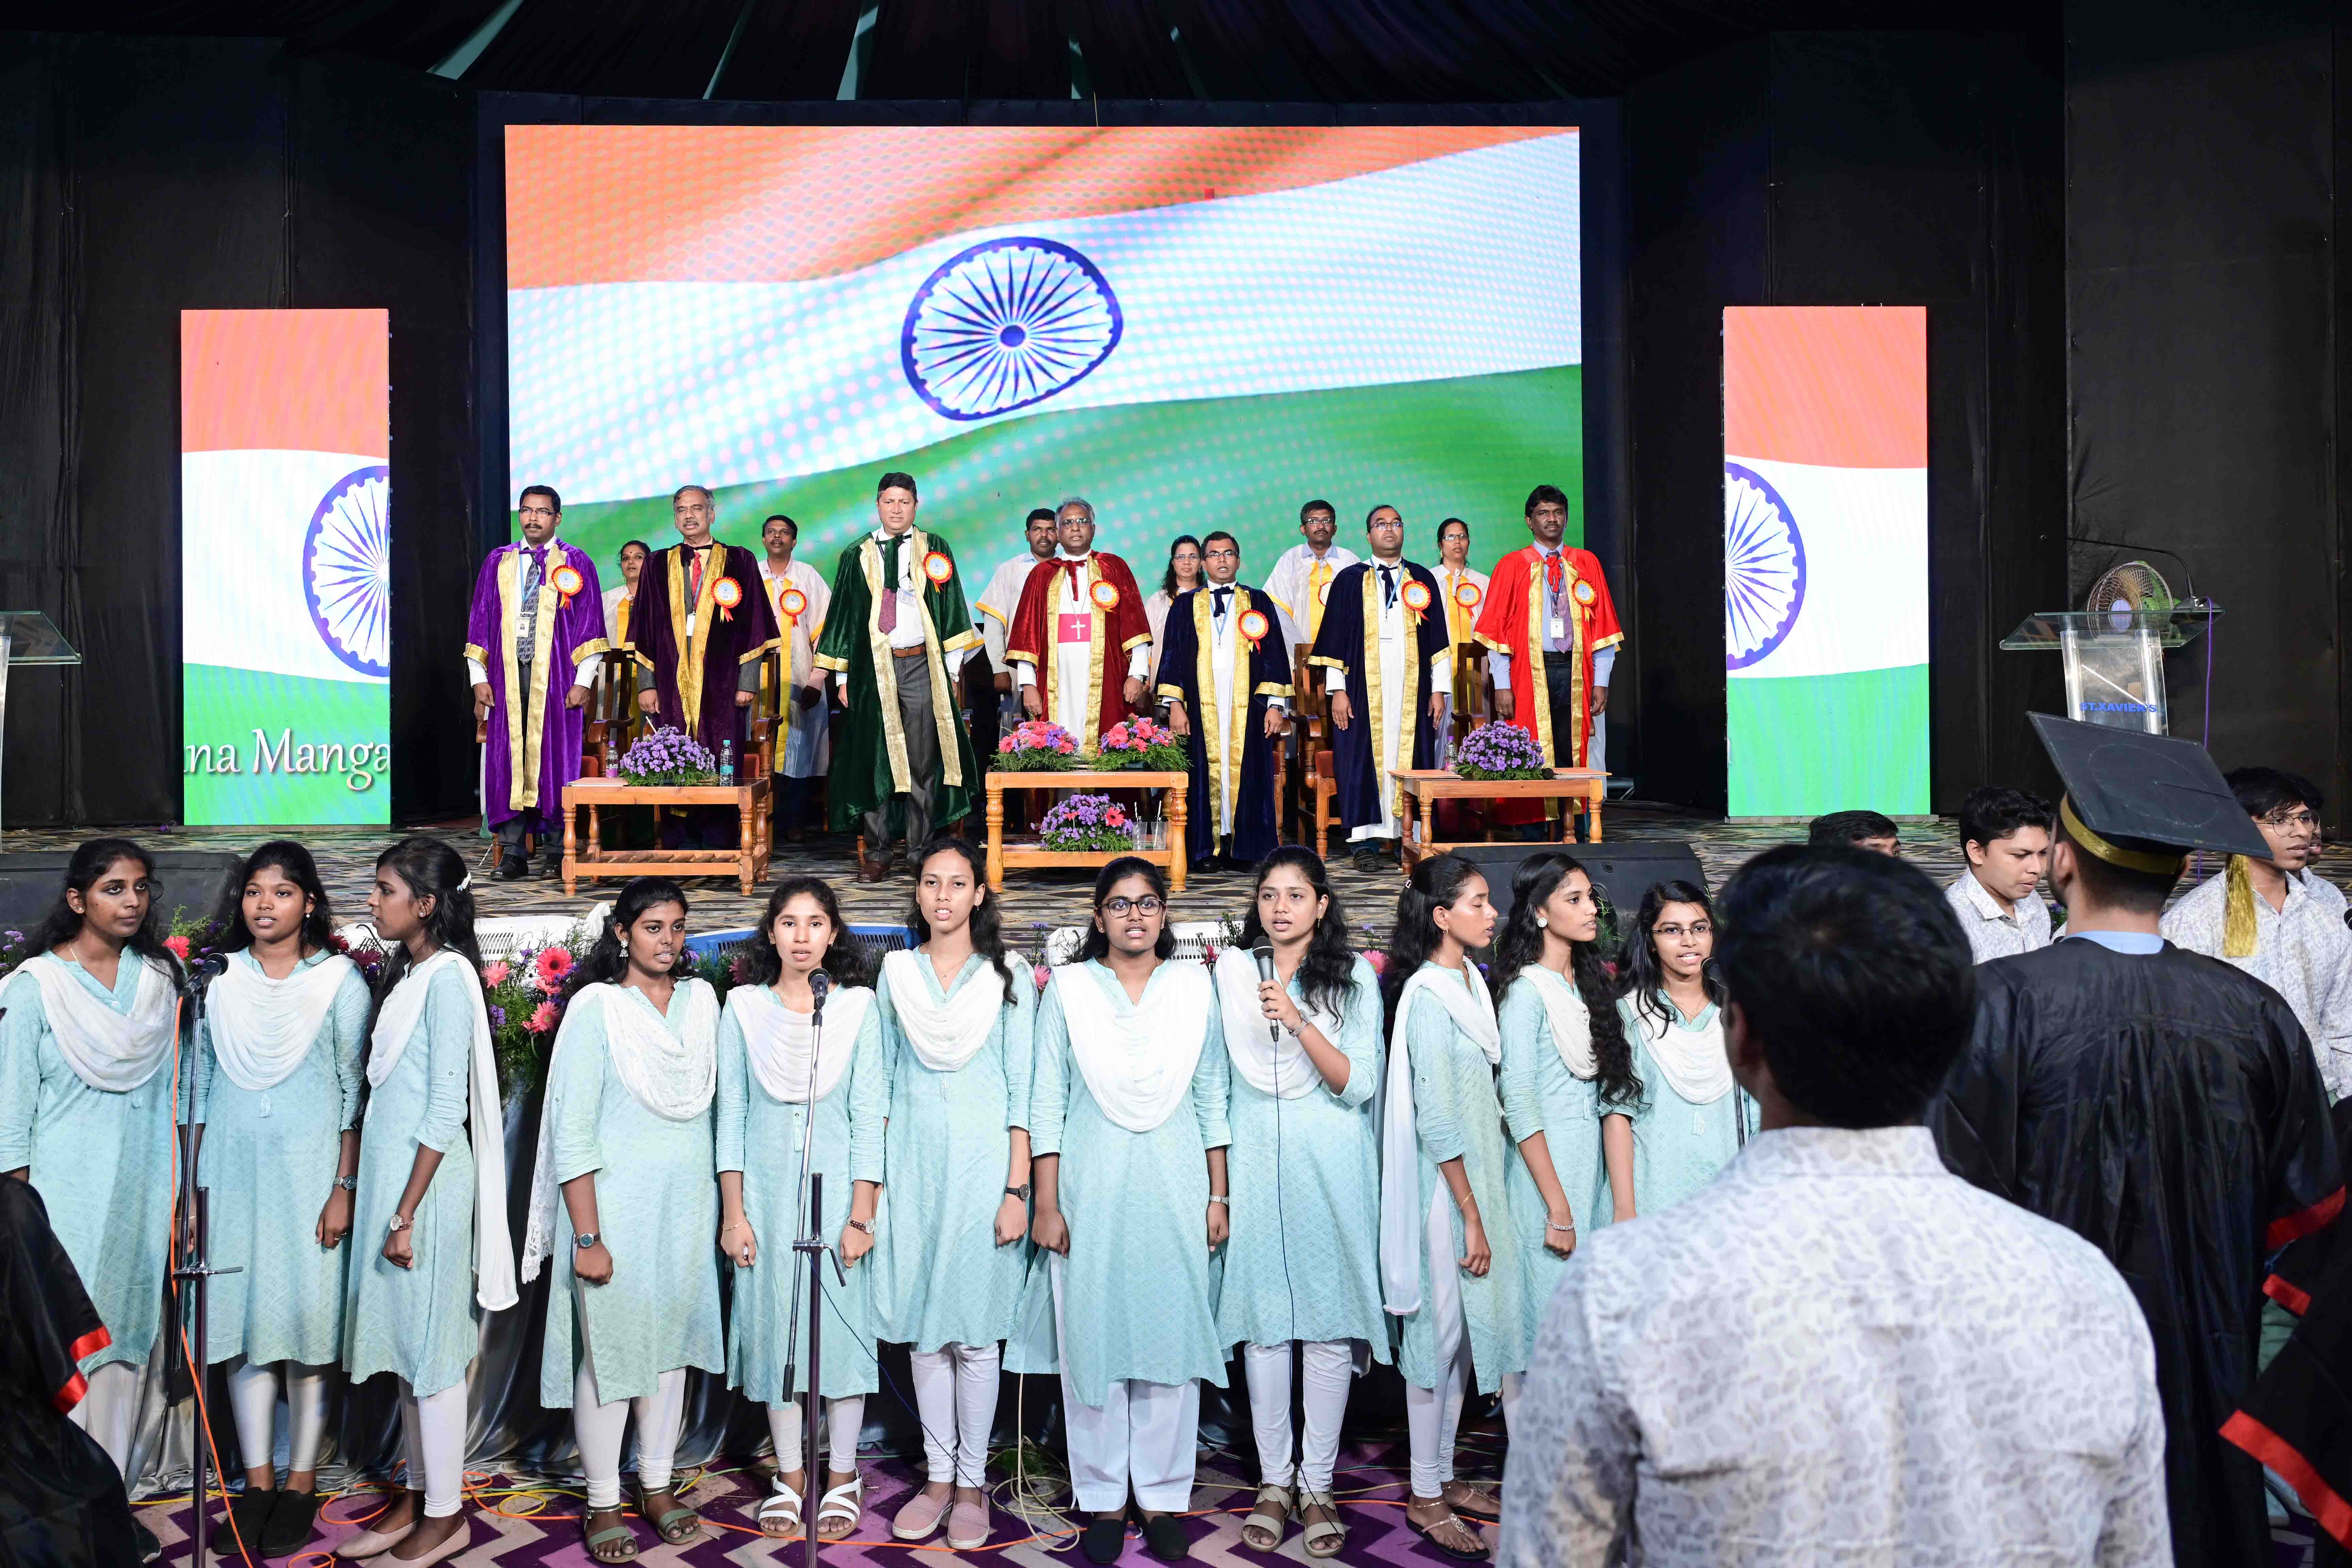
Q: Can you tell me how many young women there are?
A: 11